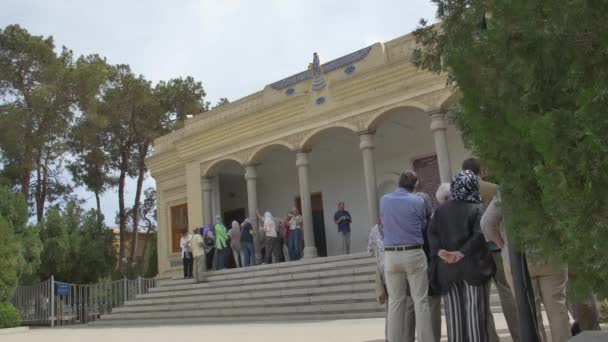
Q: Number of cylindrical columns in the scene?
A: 5